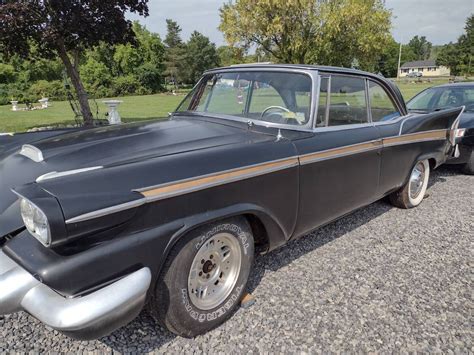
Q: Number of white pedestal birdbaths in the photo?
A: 3